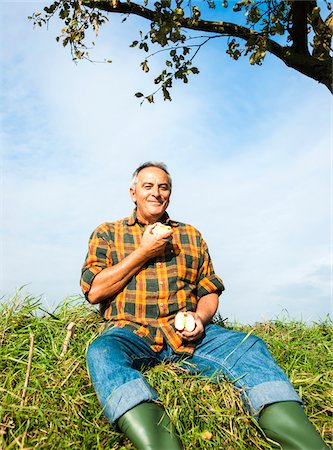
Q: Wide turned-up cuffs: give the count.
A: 2